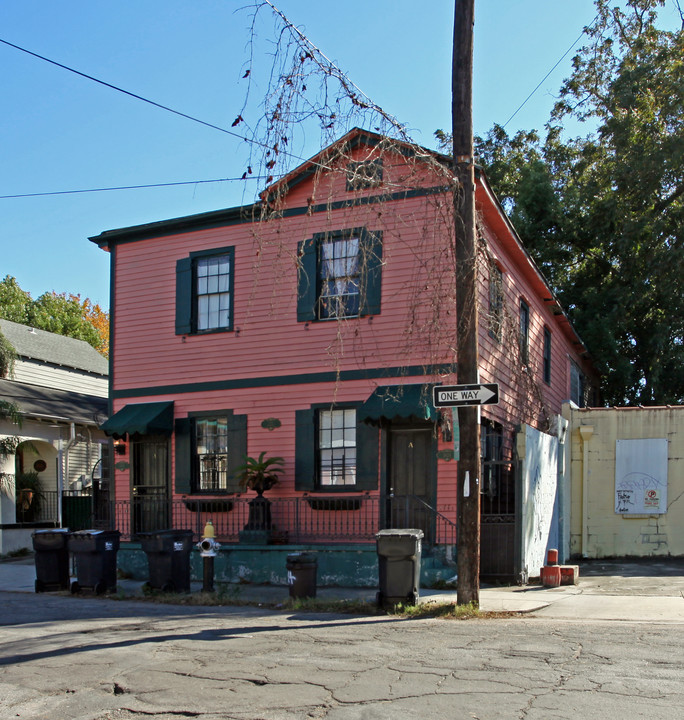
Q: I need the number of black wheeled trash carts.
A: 4